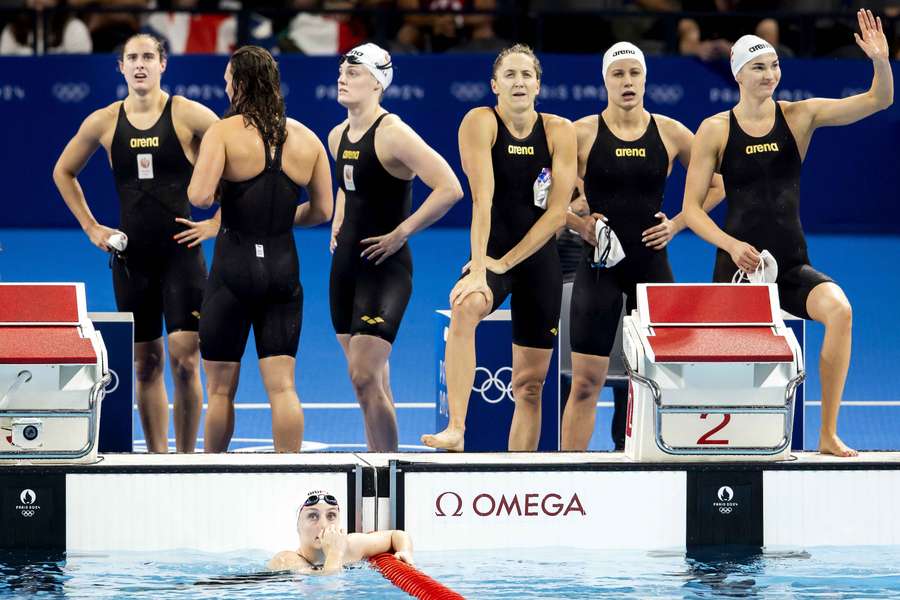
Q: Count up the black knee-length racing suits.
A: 6